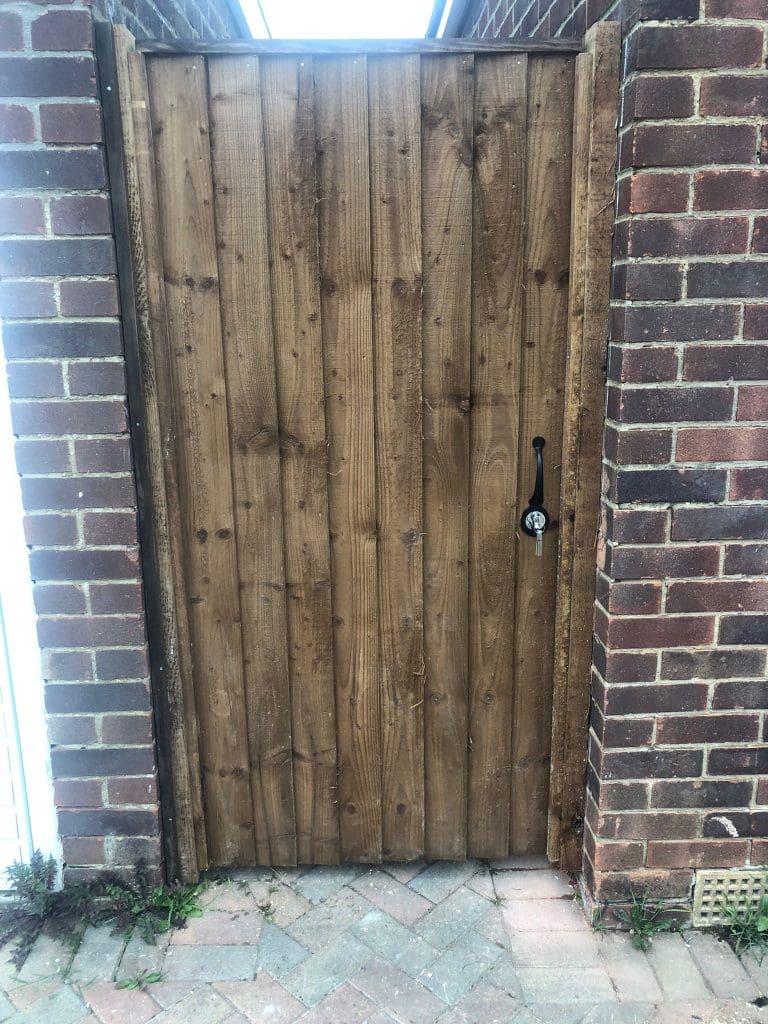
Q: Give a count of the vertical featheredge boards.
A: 8